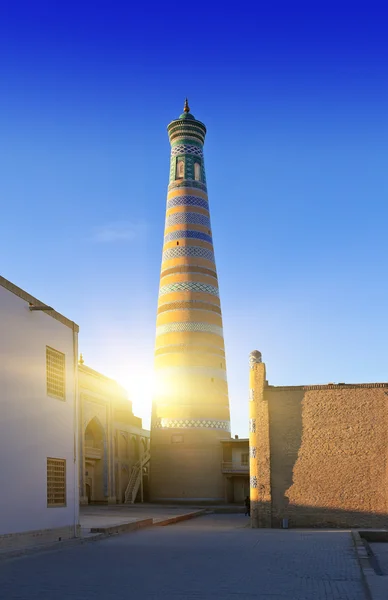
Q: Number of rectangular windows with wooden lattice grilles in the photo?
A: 2